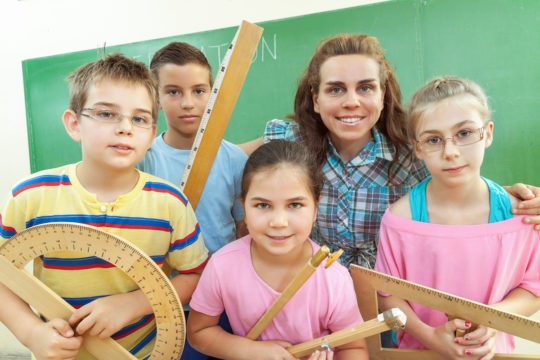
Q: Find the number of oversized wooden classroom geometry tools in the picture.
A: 4